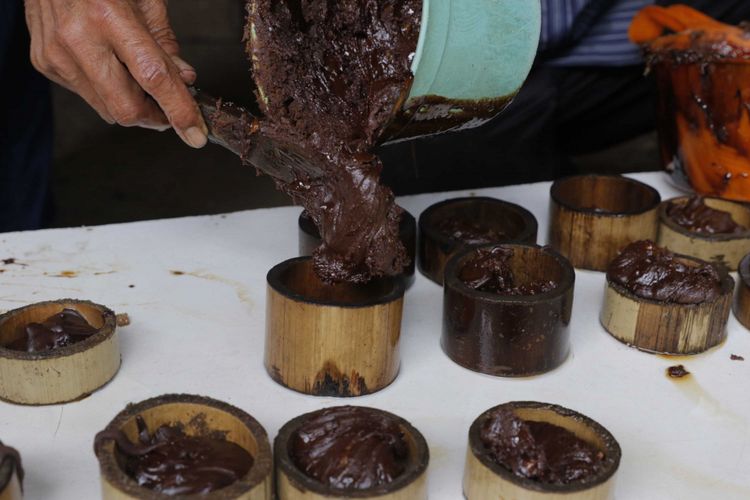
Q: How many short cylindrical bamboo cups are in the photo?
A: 13